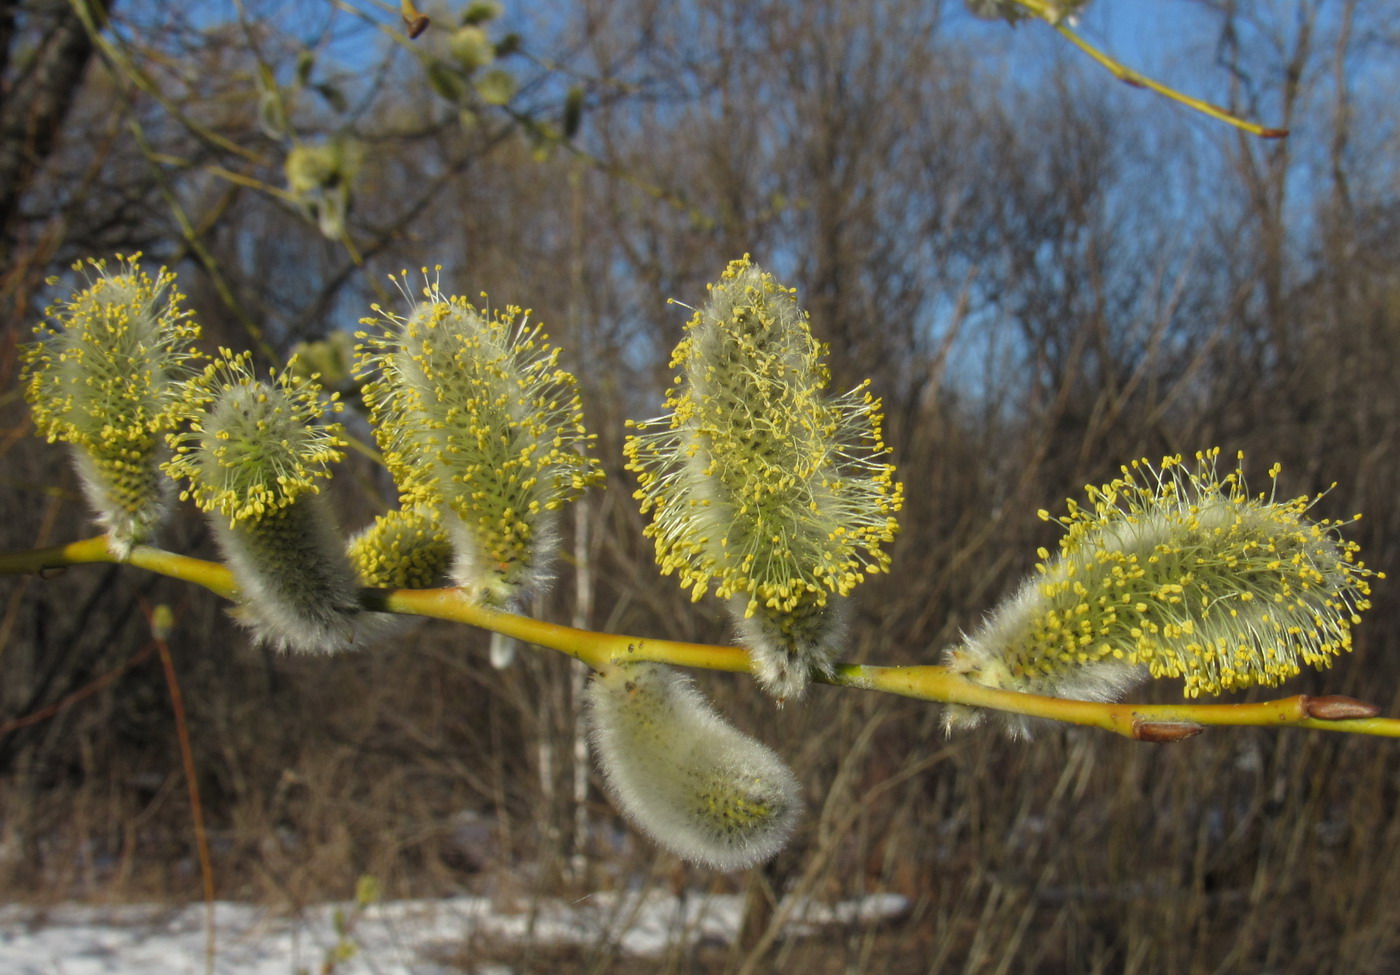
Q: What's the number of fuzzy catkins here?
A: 7